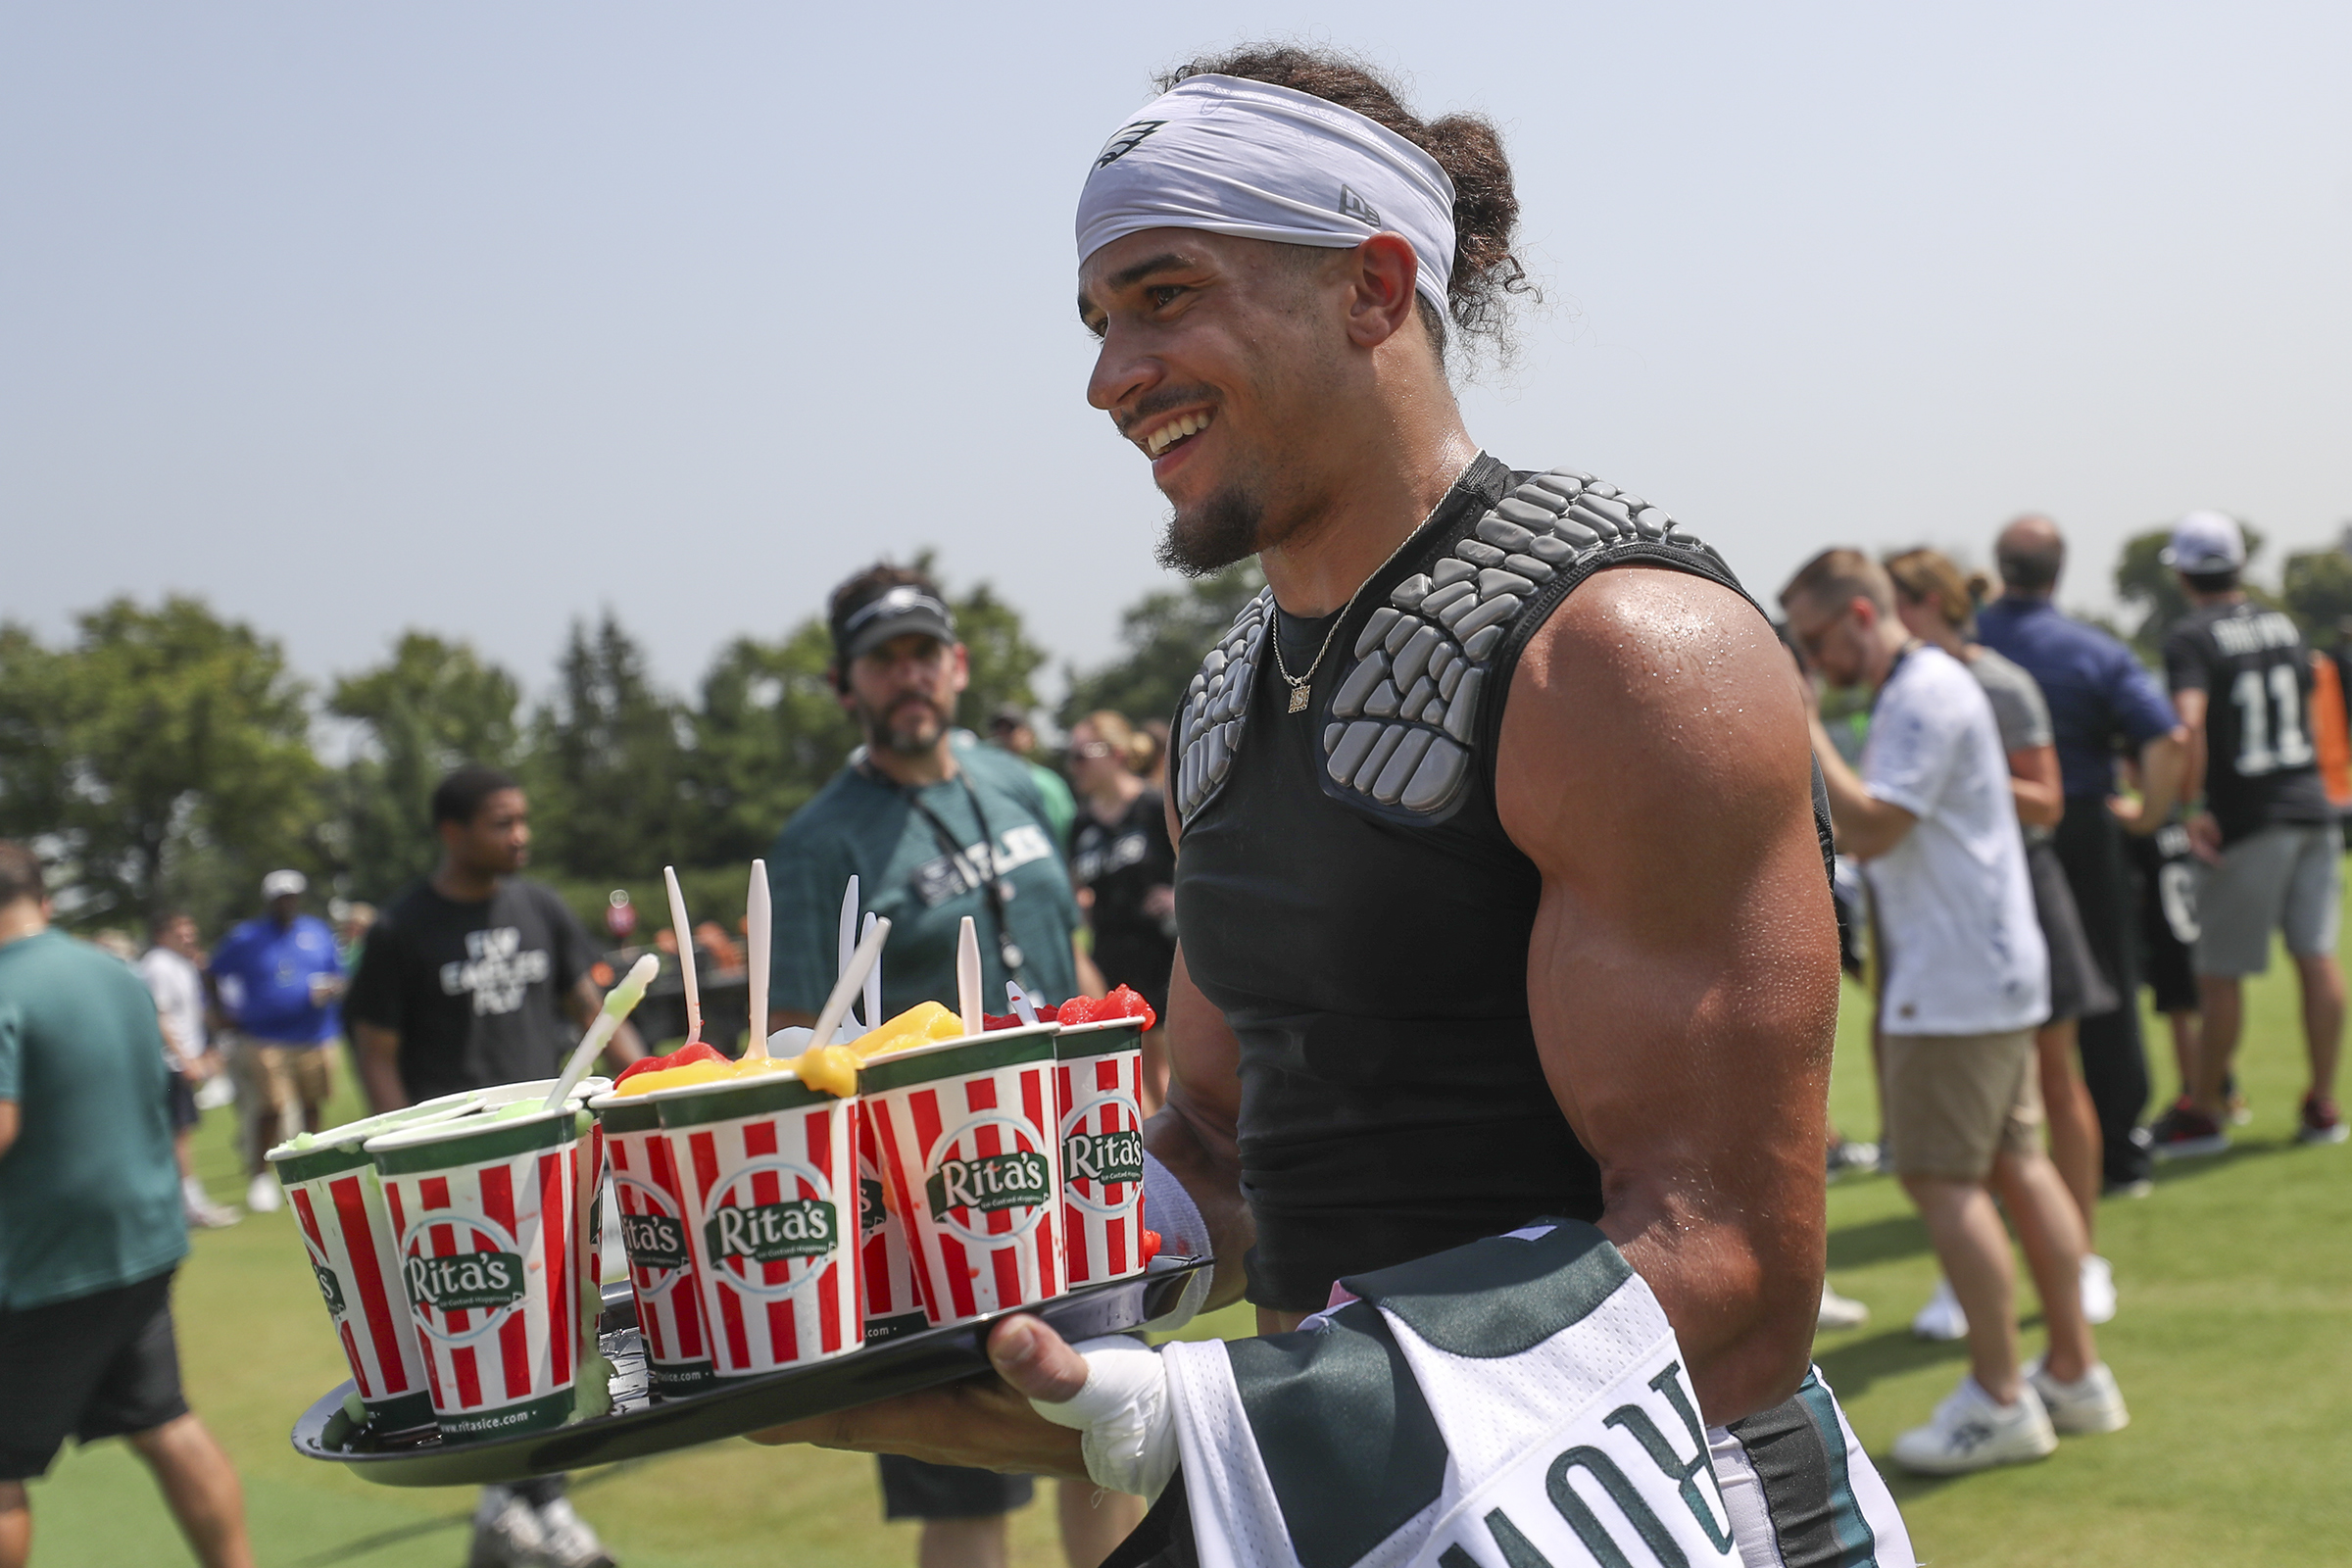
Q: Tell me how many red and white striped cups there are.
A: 8